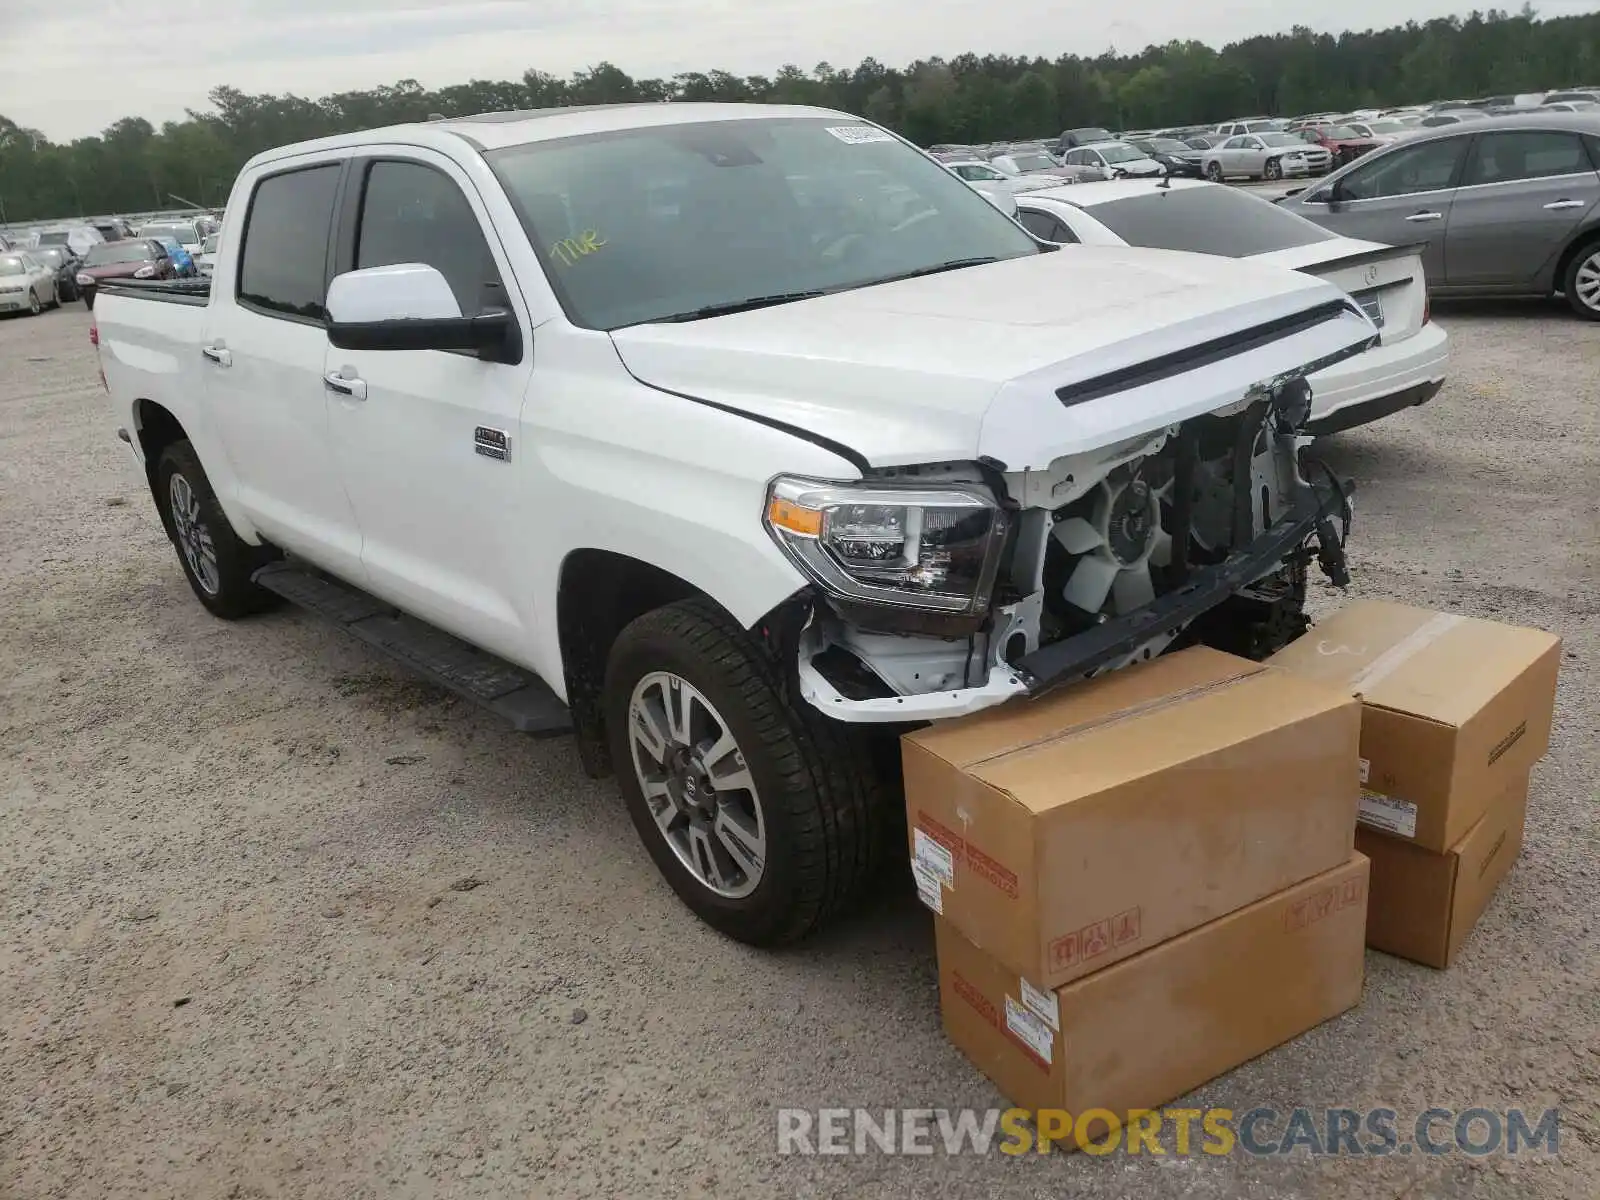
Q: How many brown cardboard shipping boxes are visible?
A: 4